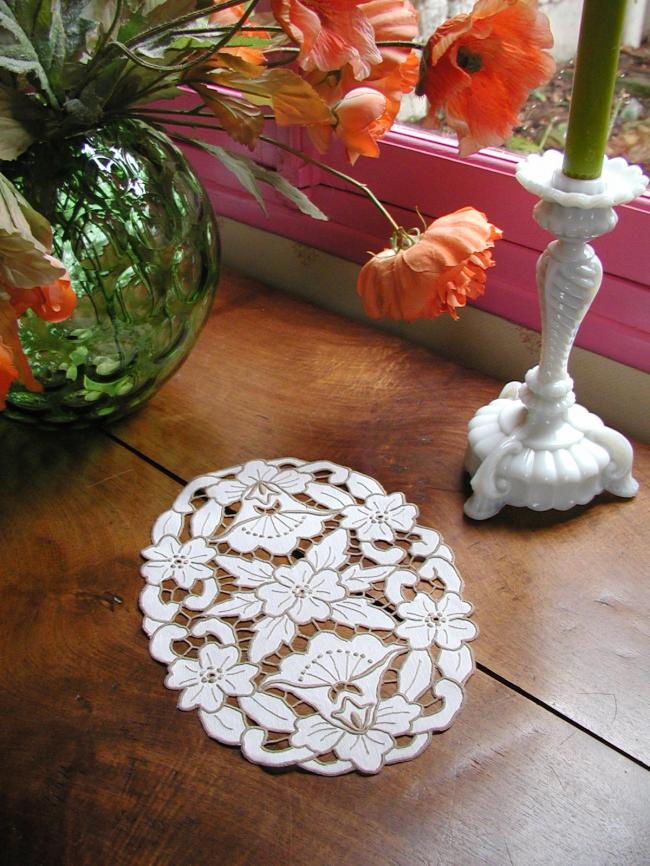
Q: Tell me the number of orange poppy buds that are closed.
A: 1